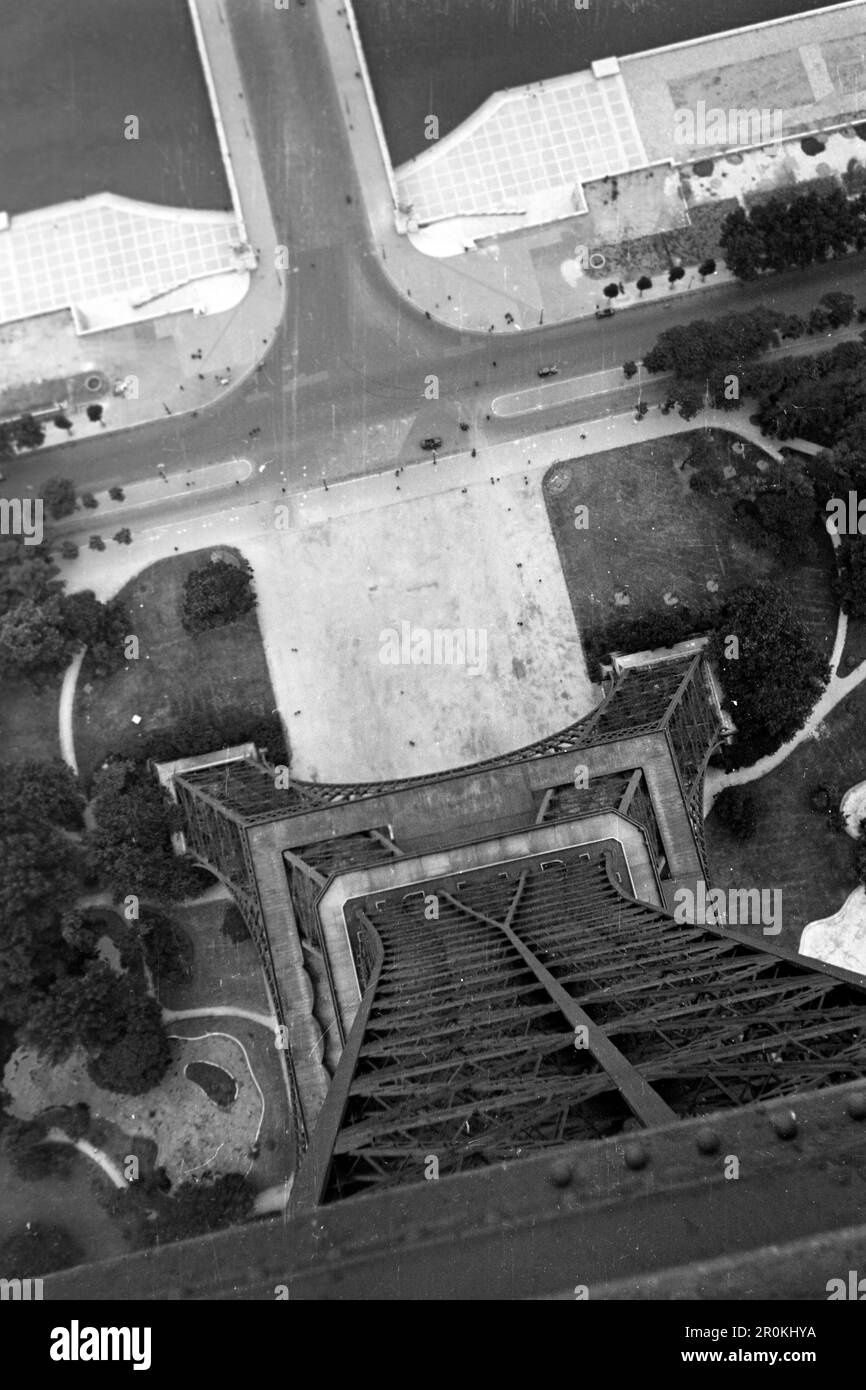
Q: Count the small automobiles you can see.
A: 3